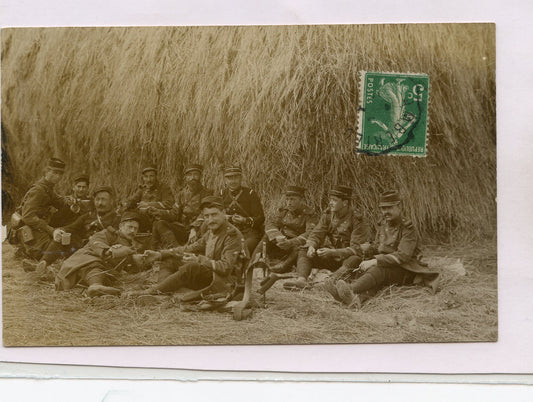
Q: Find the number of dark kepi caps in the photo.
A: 11